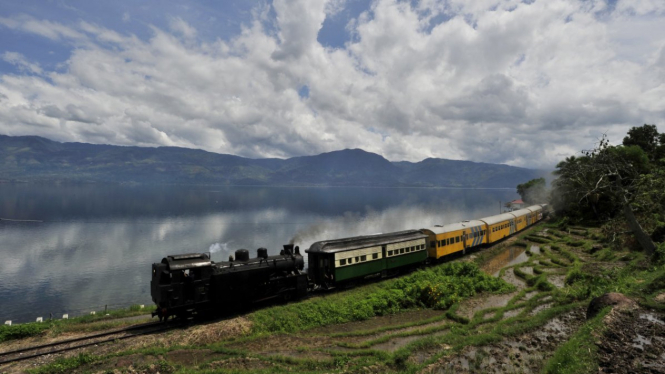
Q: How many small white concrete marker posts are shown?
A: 5